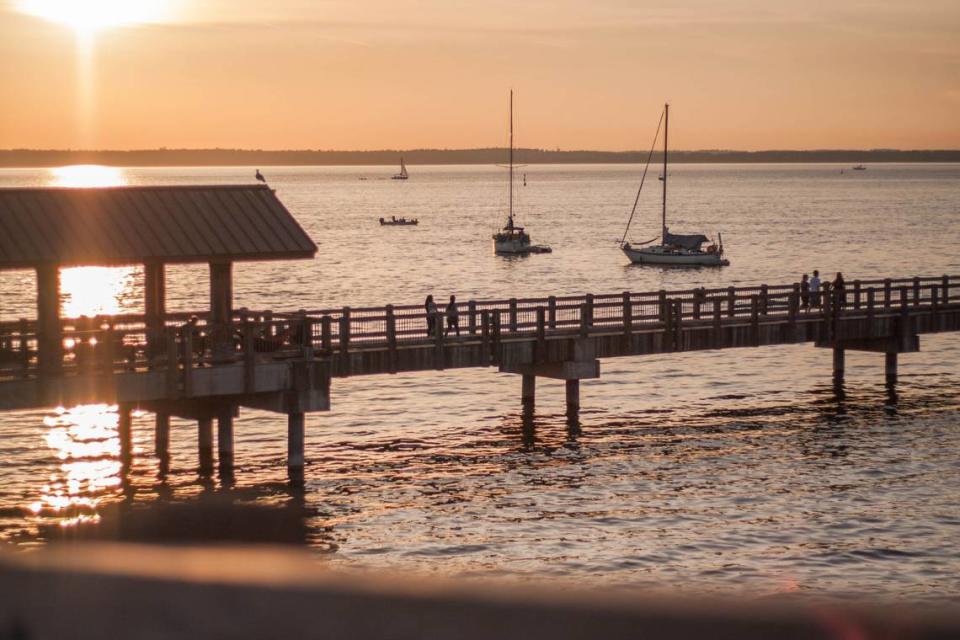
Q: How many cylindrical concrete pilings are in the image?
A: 9